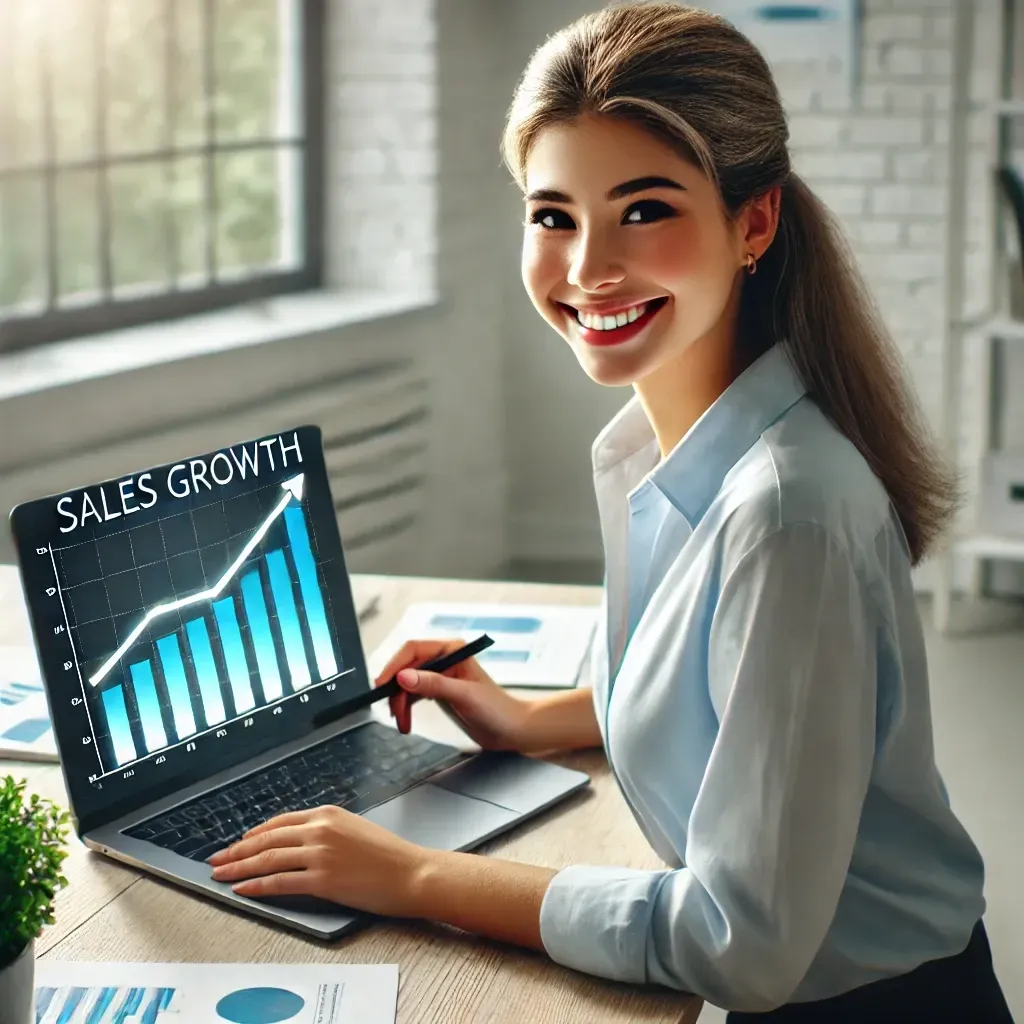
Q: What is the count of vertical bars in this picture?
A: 8